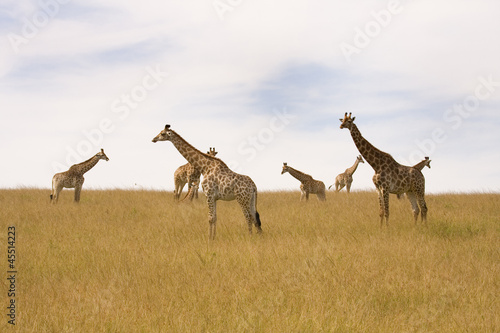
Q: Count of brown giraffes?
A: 7